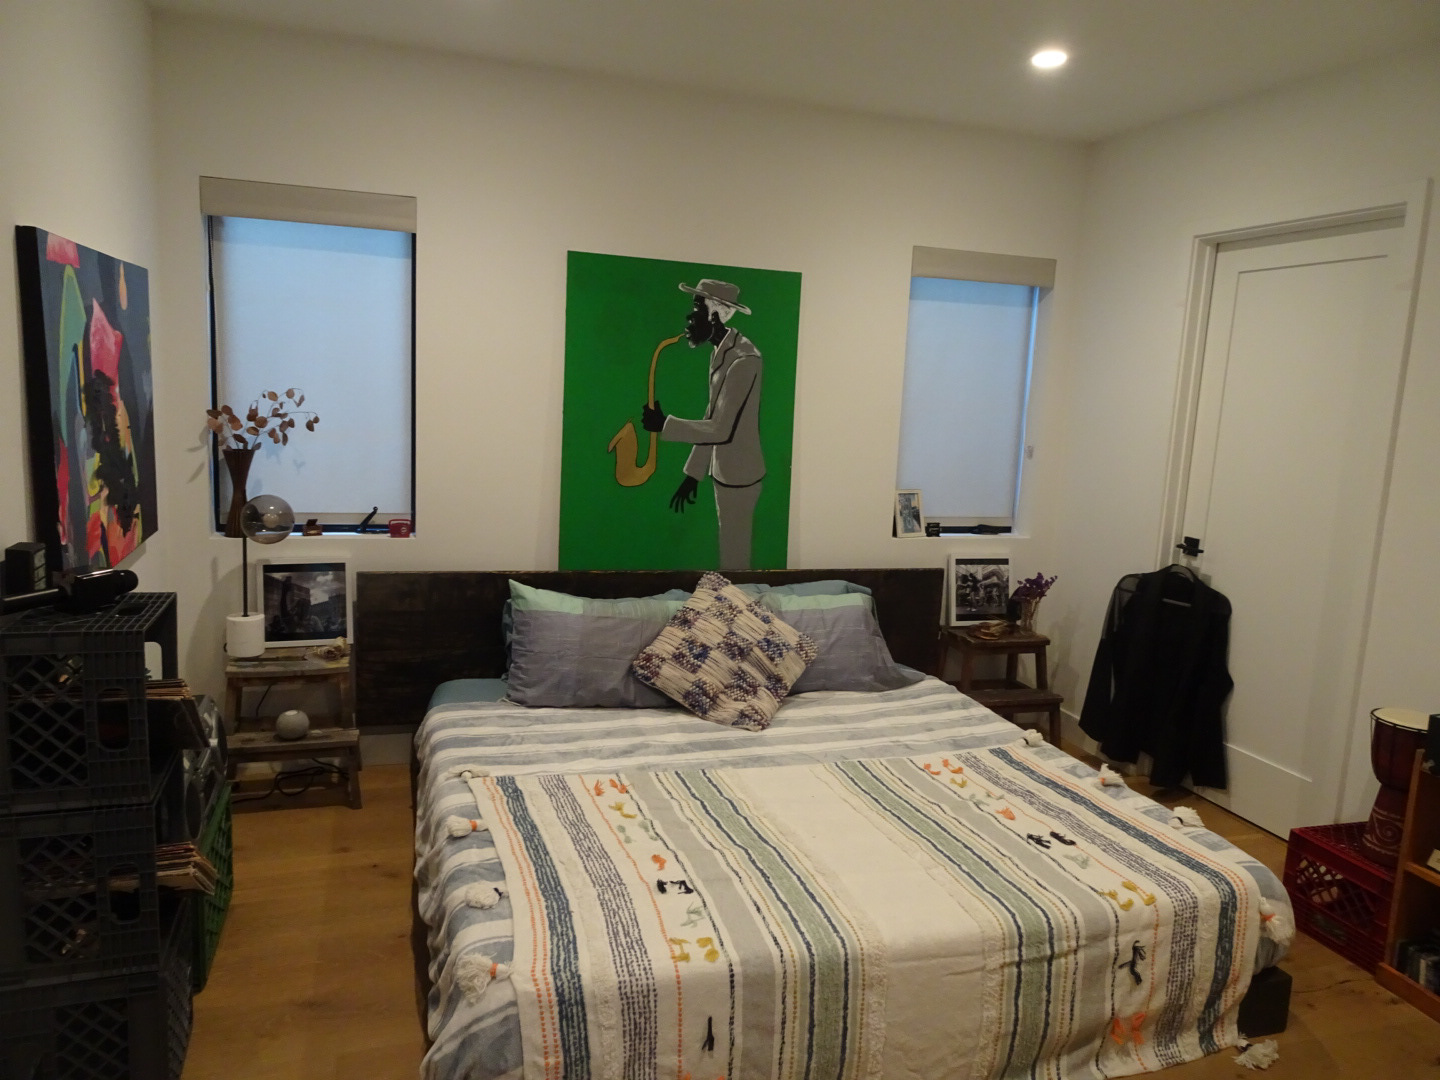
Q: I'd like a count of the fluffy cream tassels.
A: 9